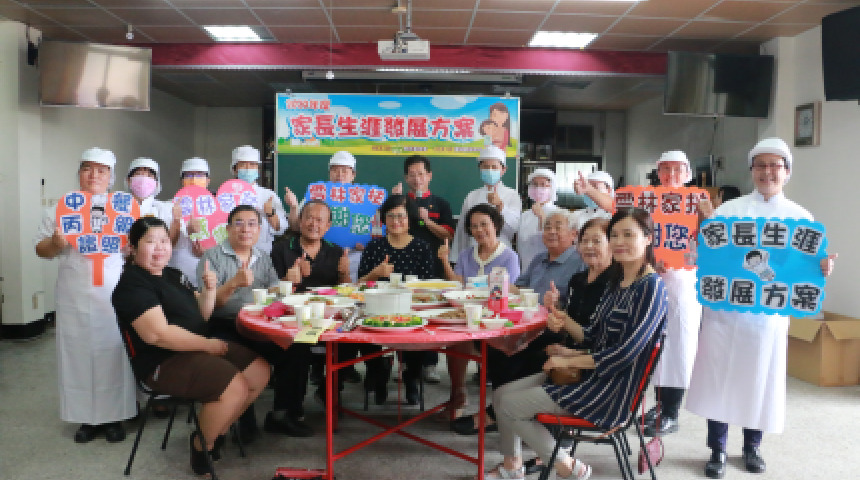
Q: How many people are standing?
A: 11